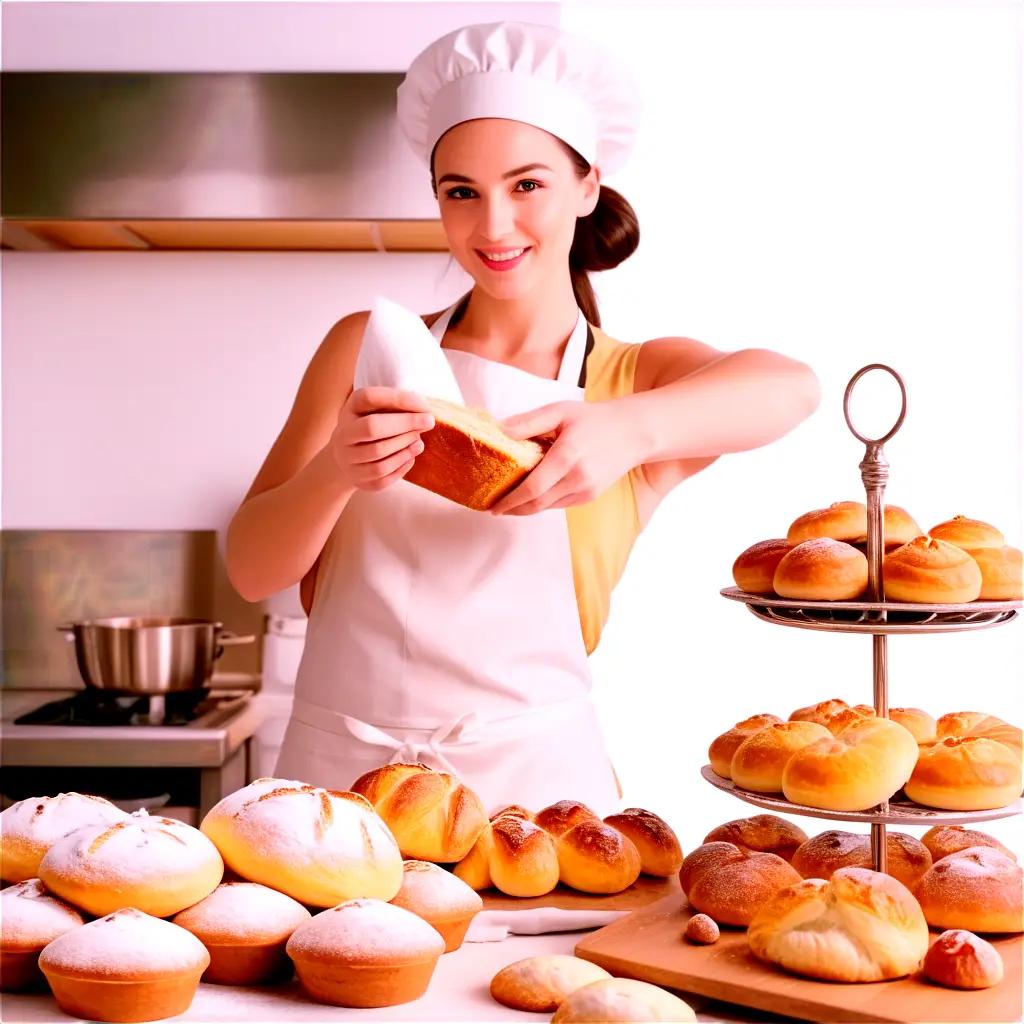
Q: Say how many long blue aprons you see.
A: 0